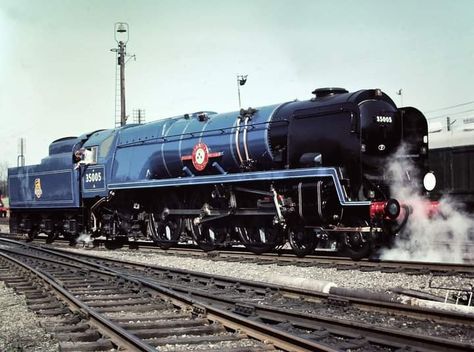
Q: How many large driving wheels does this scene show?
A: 3